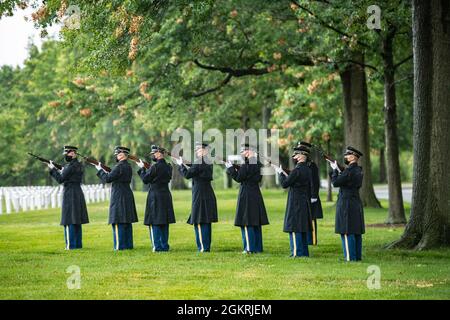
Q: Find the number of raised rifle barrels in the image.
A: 7